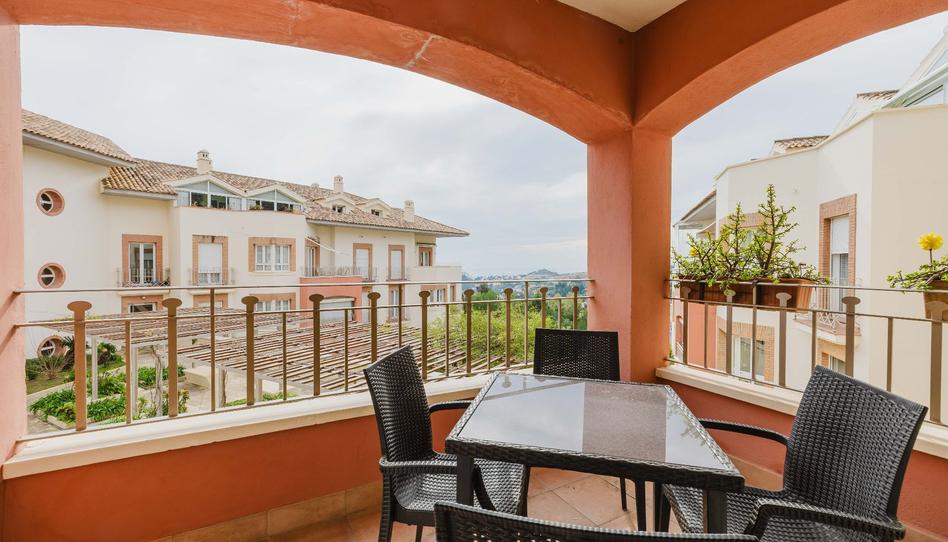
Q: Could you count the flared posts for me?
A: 15